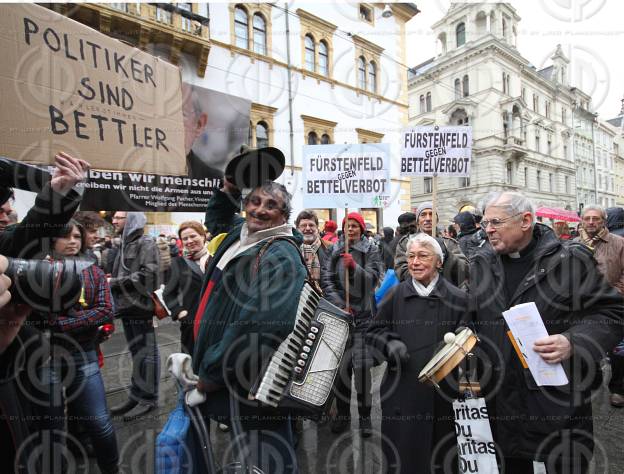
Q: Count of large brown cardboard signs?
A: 1